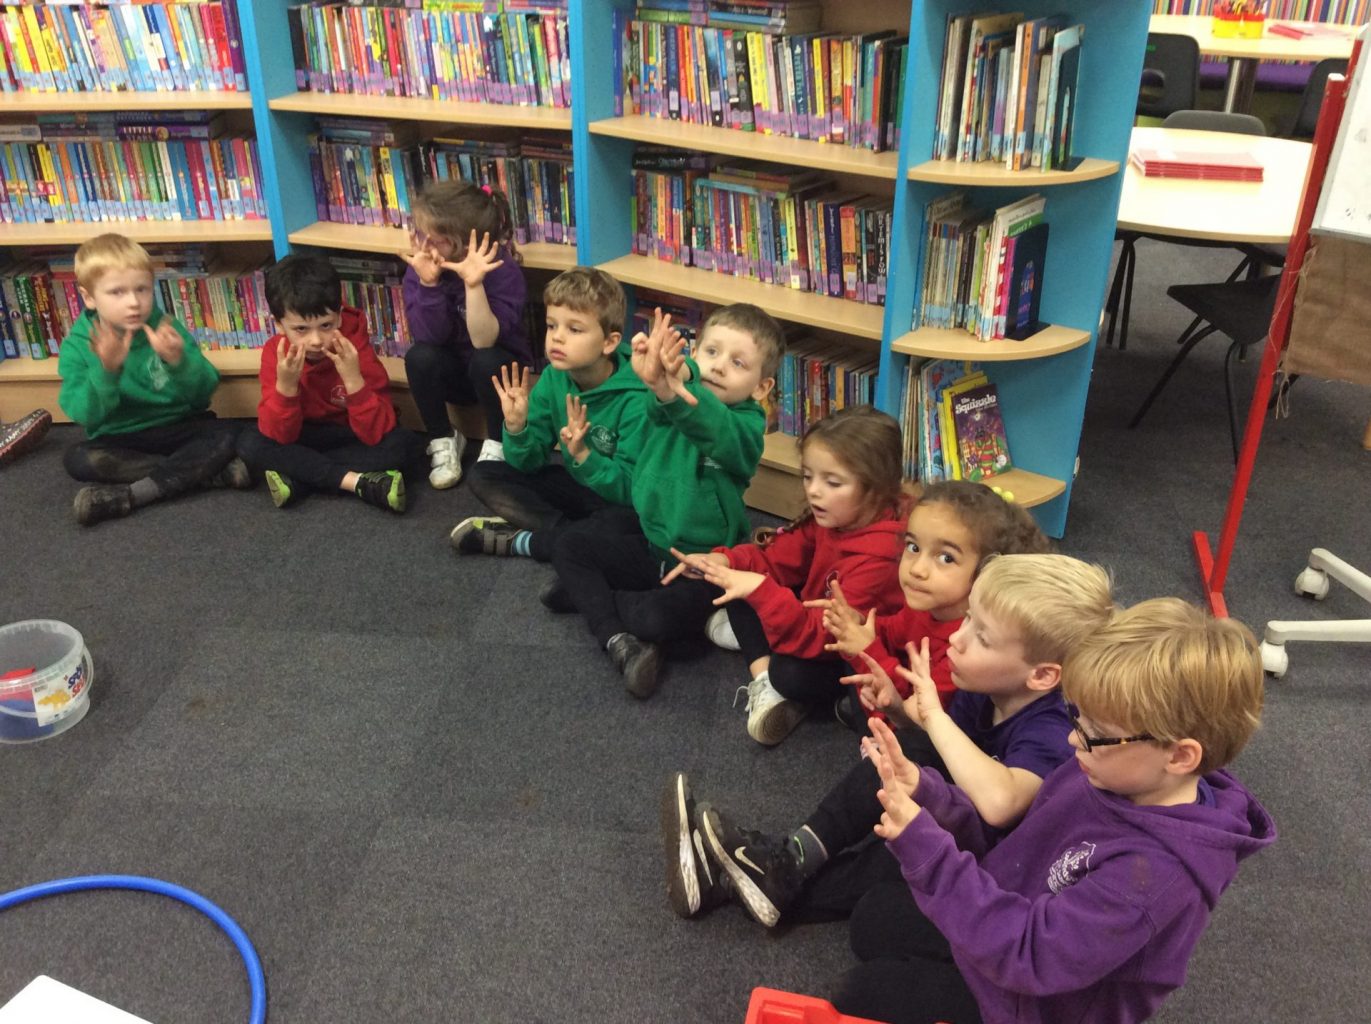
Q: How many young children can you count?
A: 9